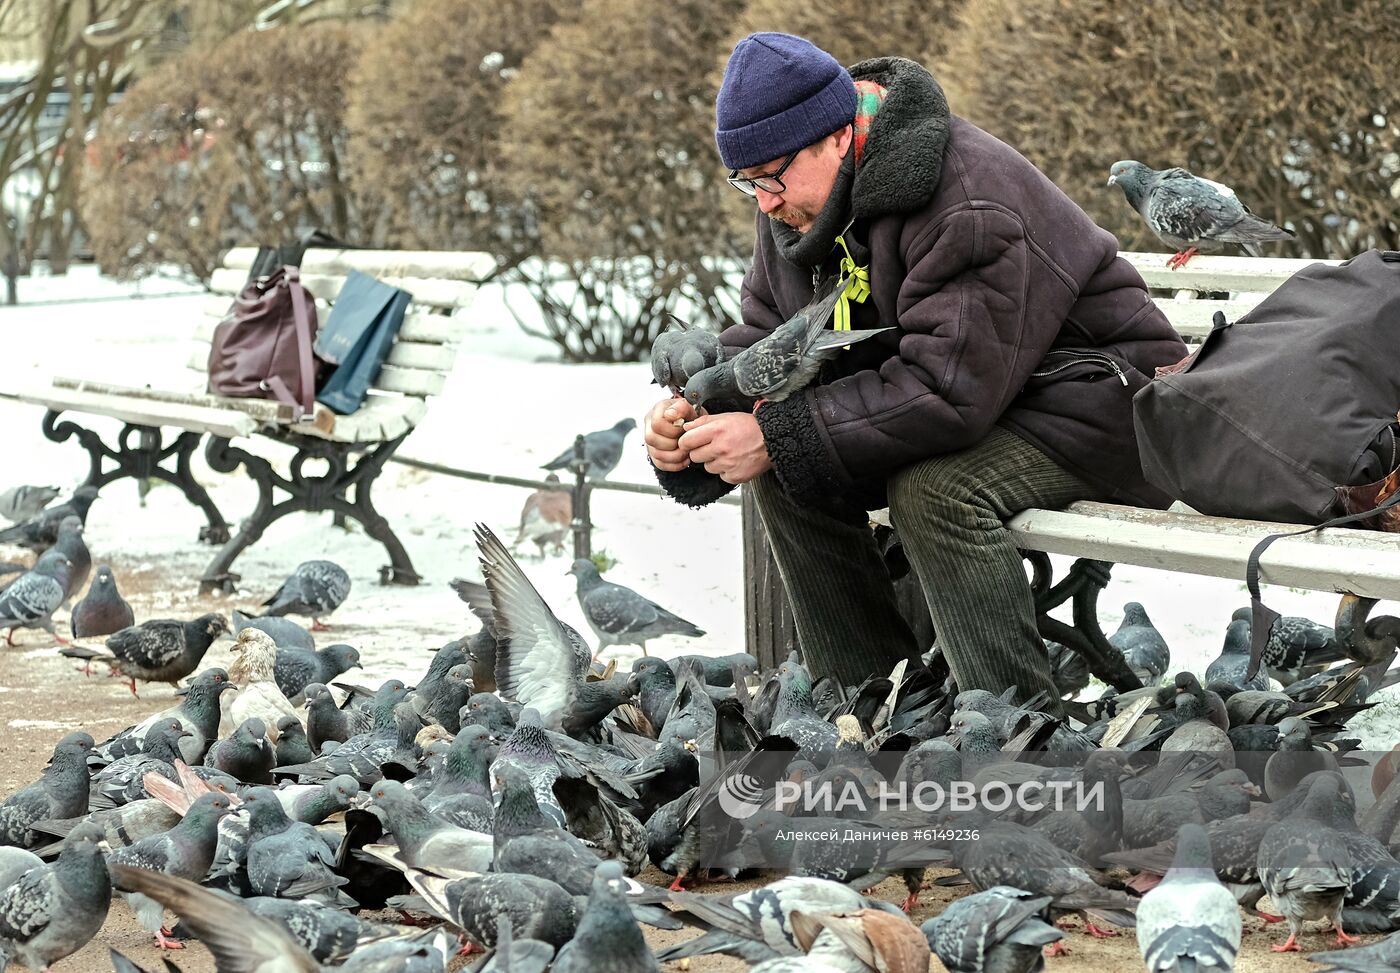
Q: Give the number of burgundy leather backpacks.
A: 1